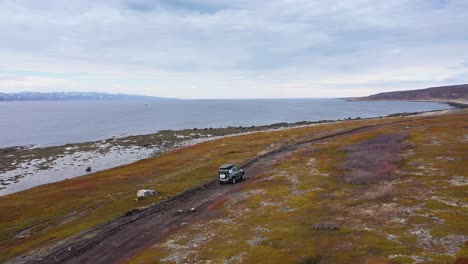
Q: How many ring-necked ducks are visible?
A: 0